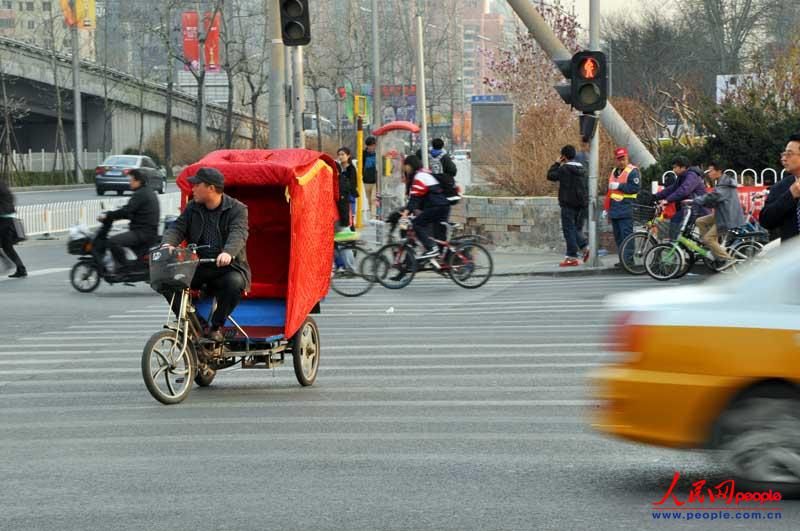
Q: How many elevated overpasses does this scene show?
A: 1